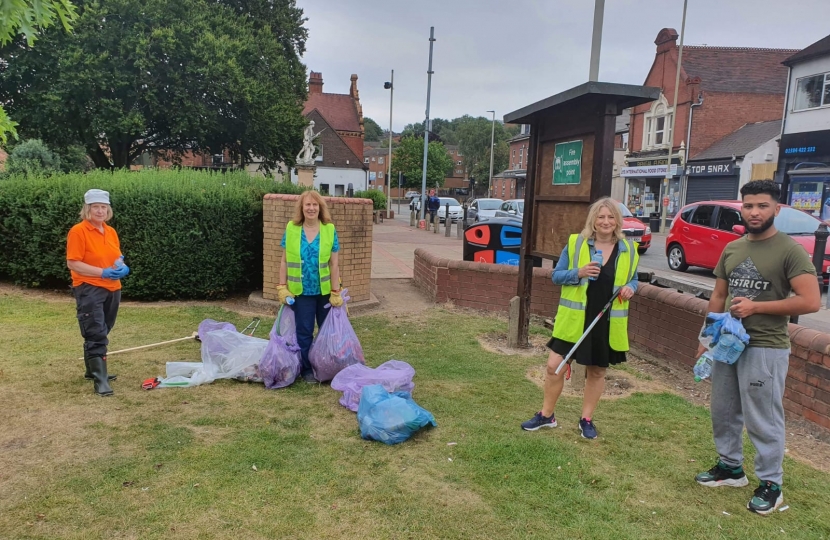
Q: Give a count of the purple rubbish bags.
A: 4